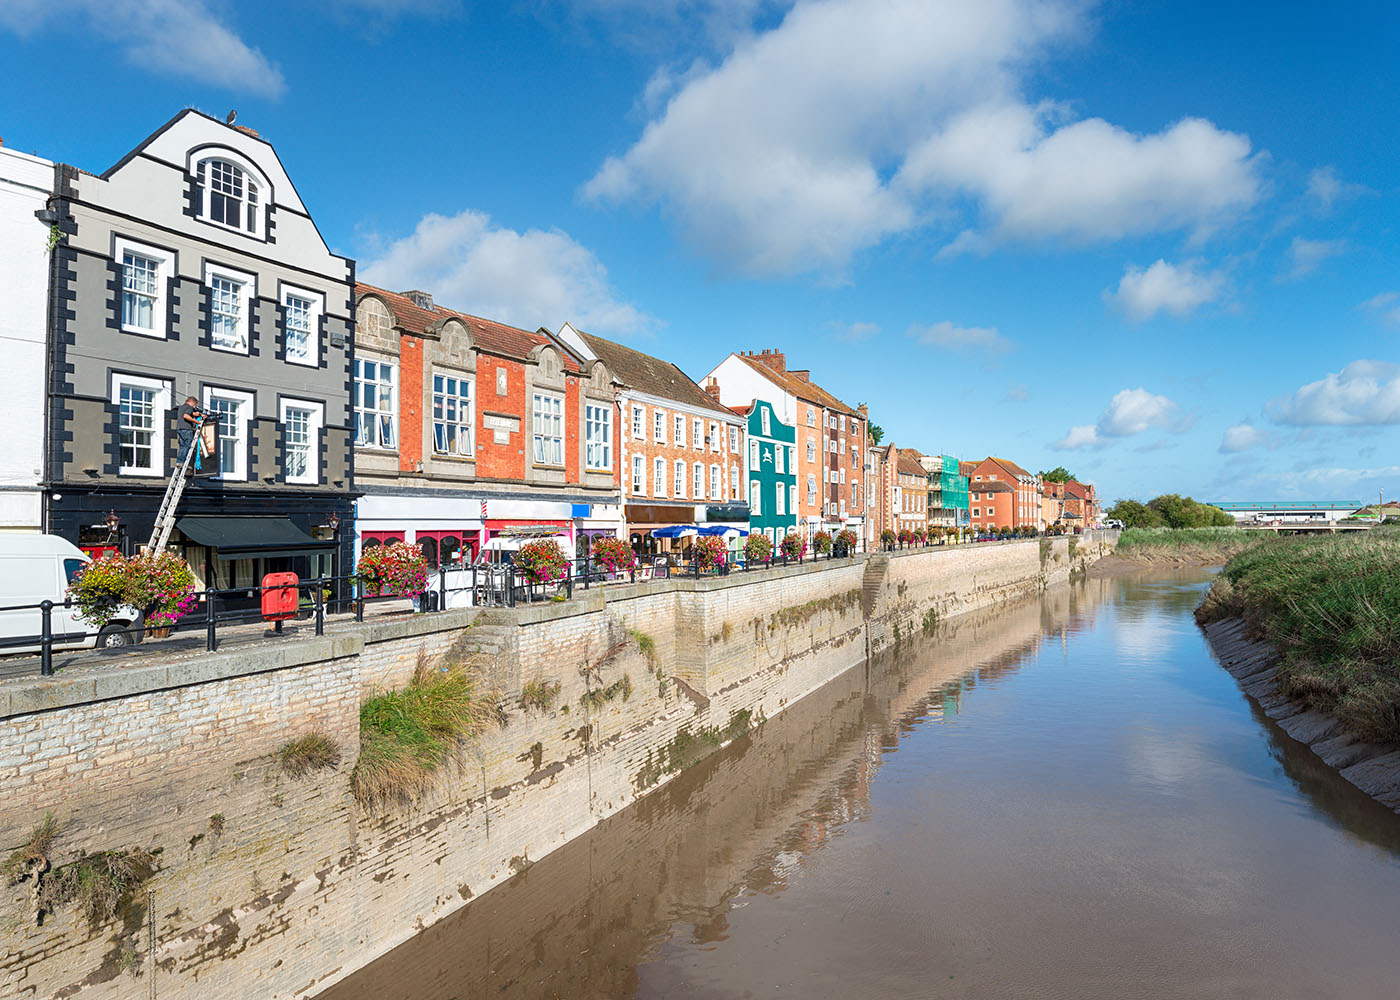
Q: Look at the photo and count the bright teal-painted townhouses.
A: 1